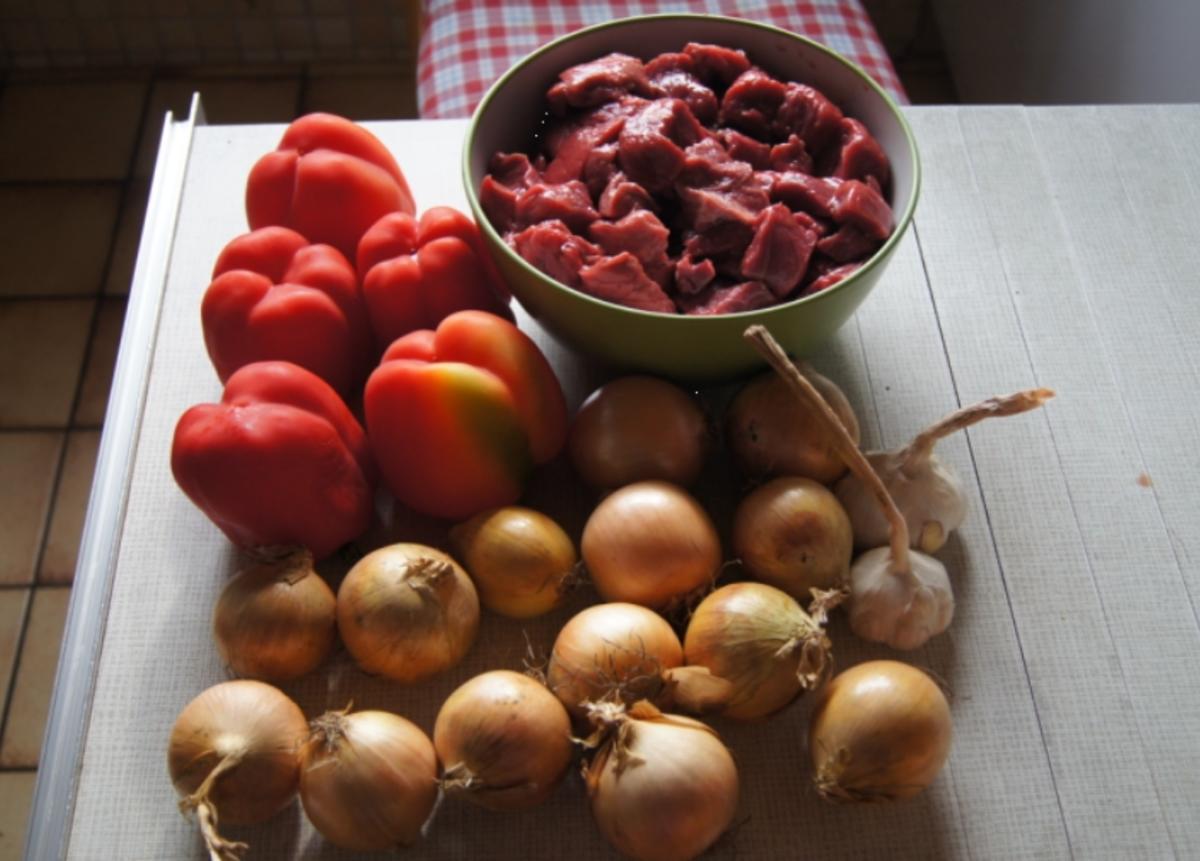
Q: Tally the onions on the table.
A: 14